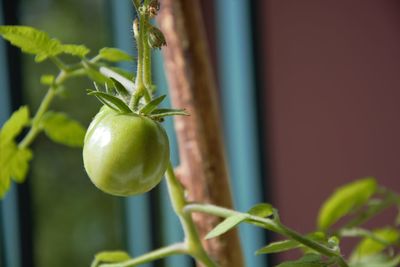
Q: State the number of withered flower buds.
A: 2